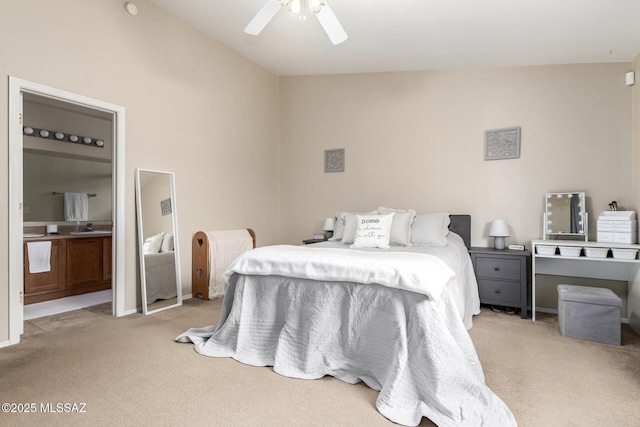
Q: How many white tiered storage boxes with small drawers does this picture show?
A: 1